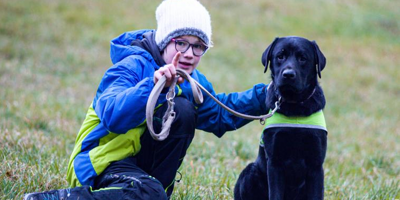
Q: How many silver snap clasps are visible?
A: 2